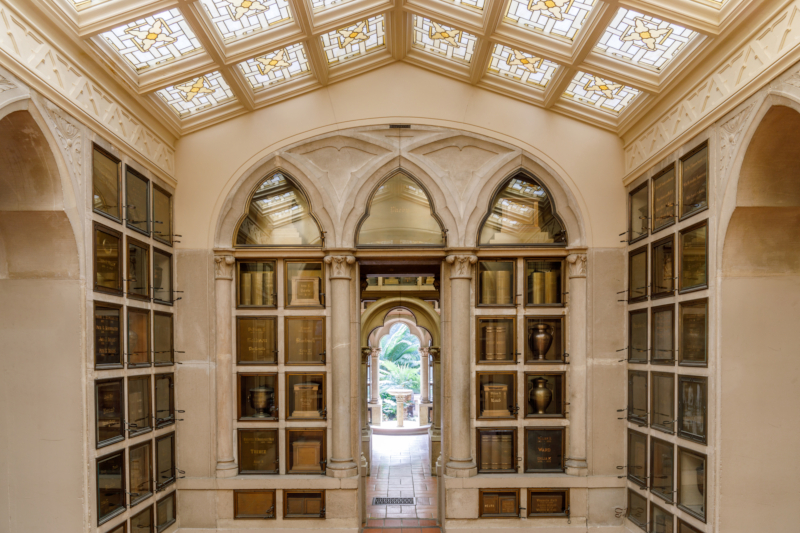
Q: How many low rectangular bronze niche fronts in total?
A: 4